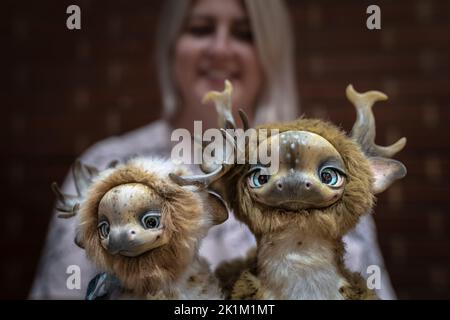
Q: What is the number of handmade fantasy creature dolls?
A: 2